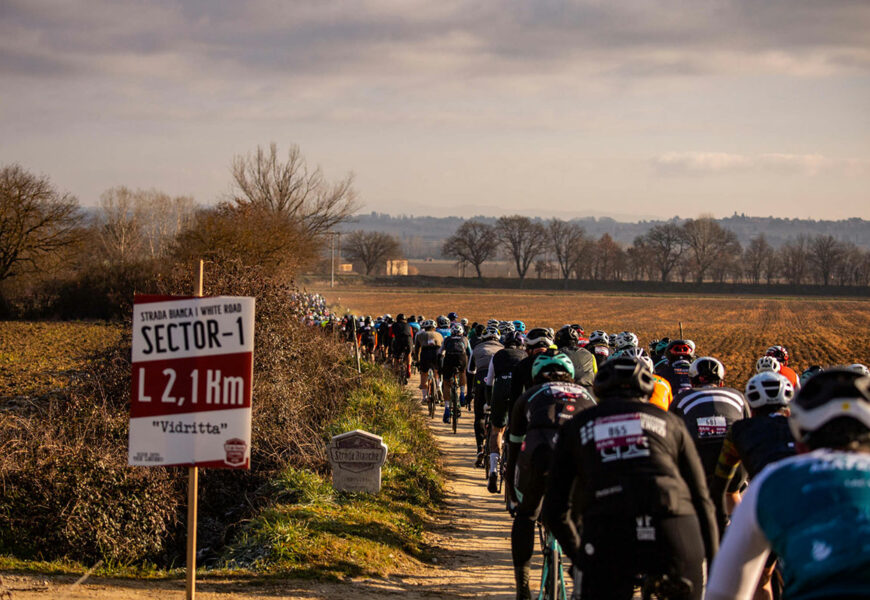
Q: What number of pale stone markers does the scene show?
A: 1